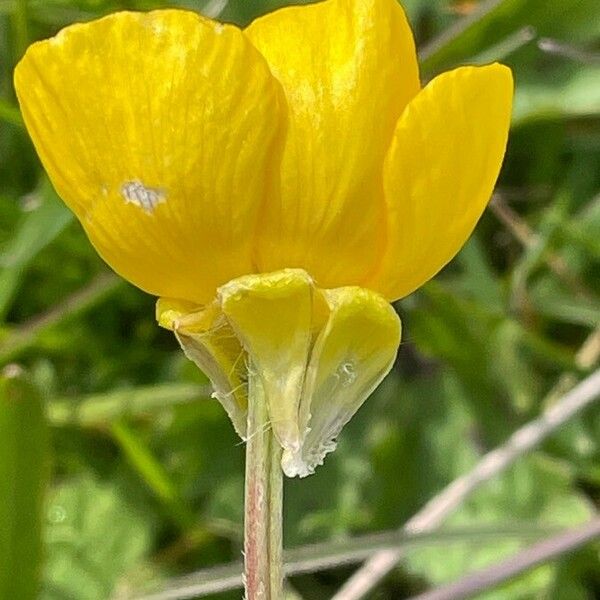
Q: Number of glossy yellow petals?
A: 3